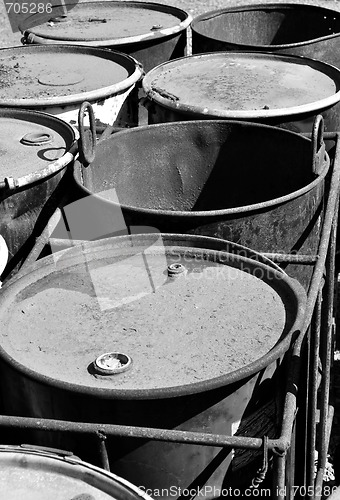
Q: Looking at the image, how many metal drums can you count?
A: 8